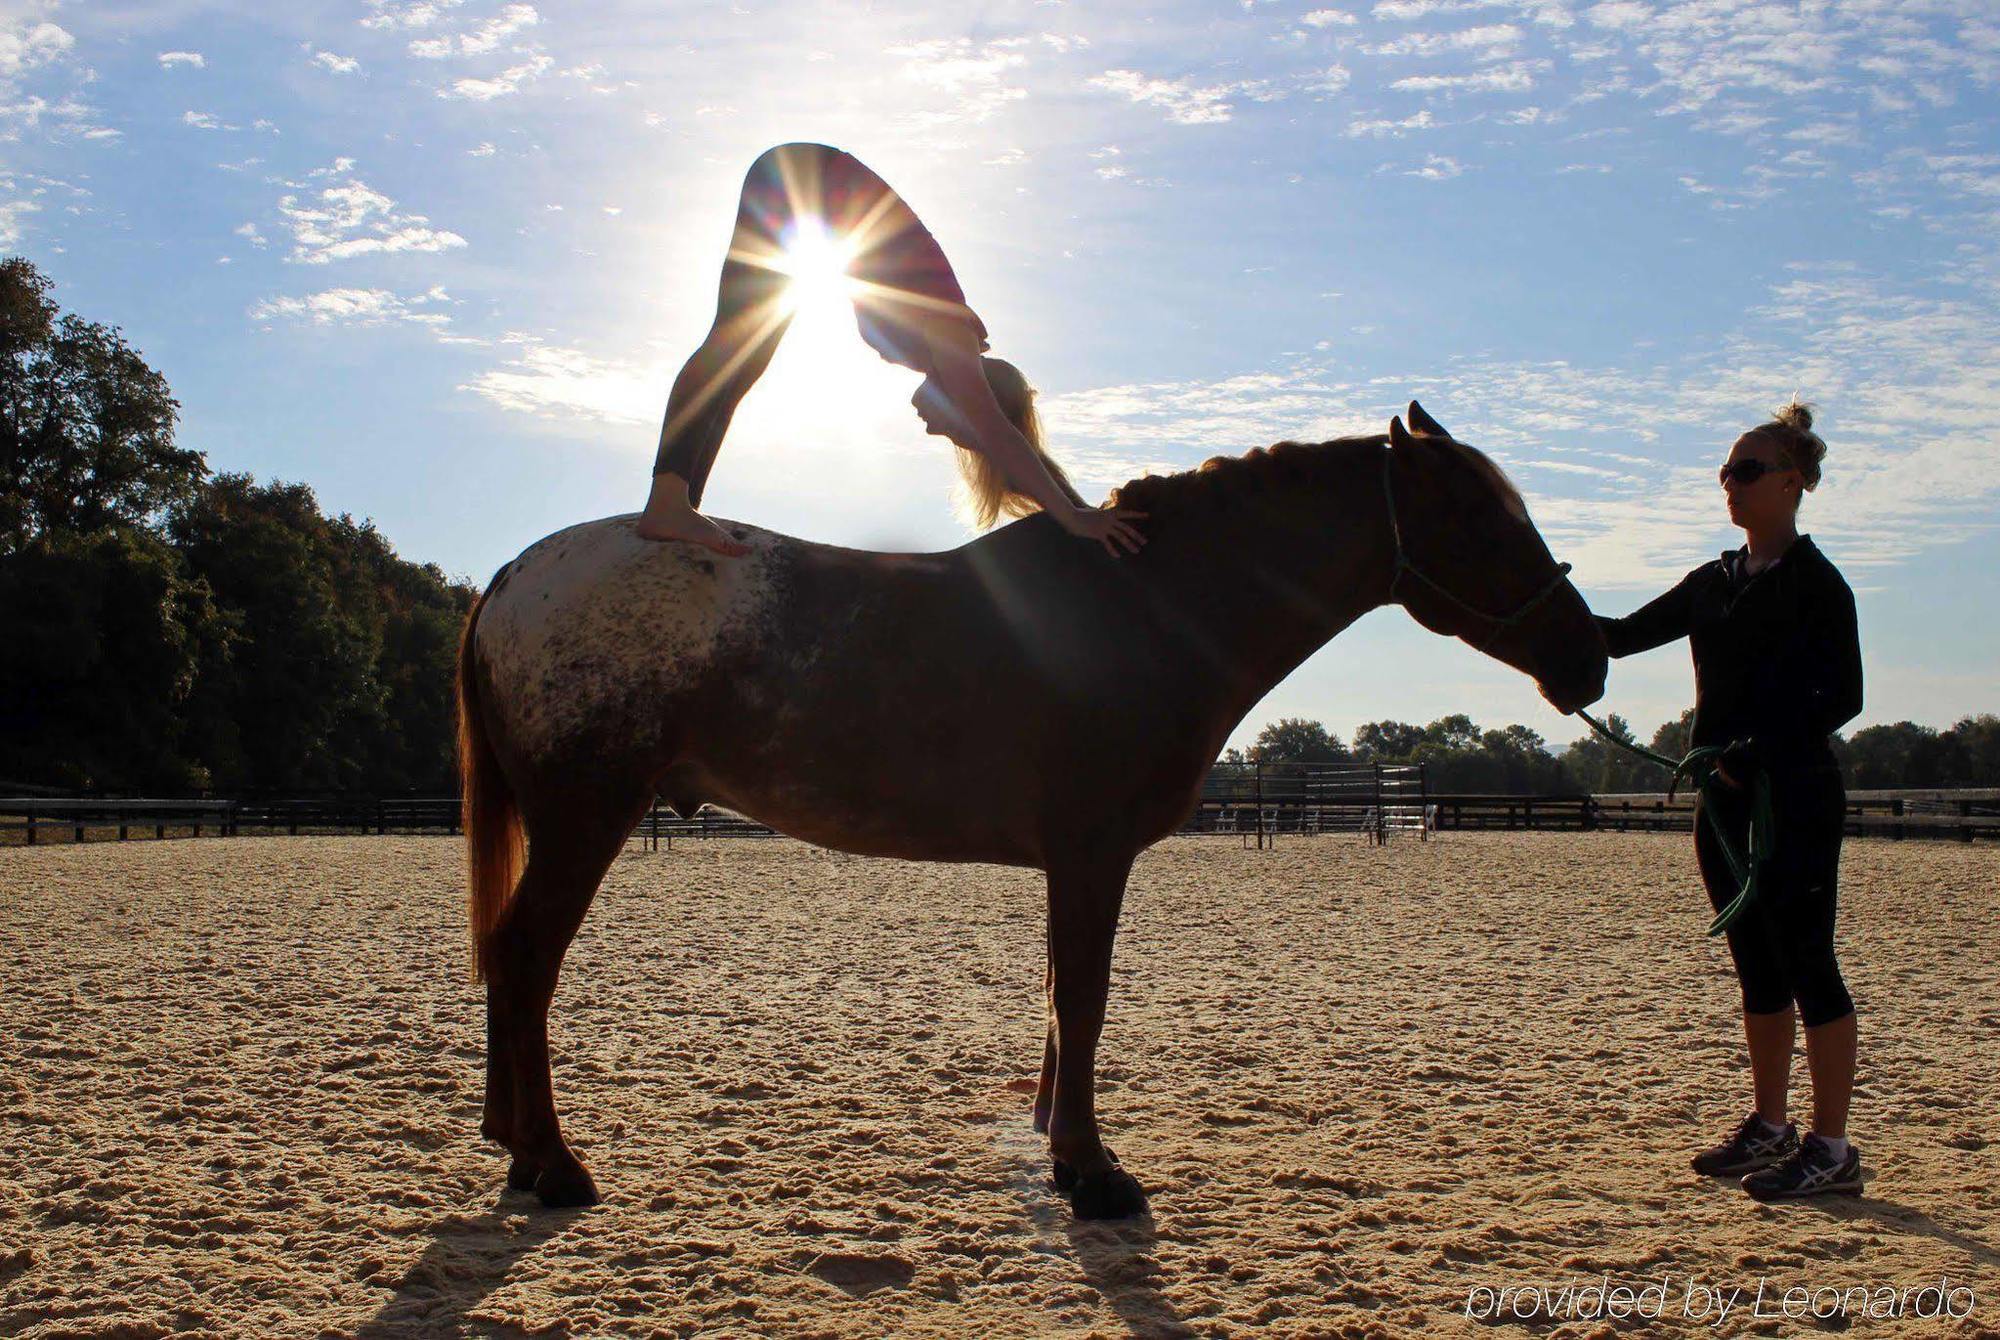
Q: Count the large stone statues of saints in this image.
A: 0